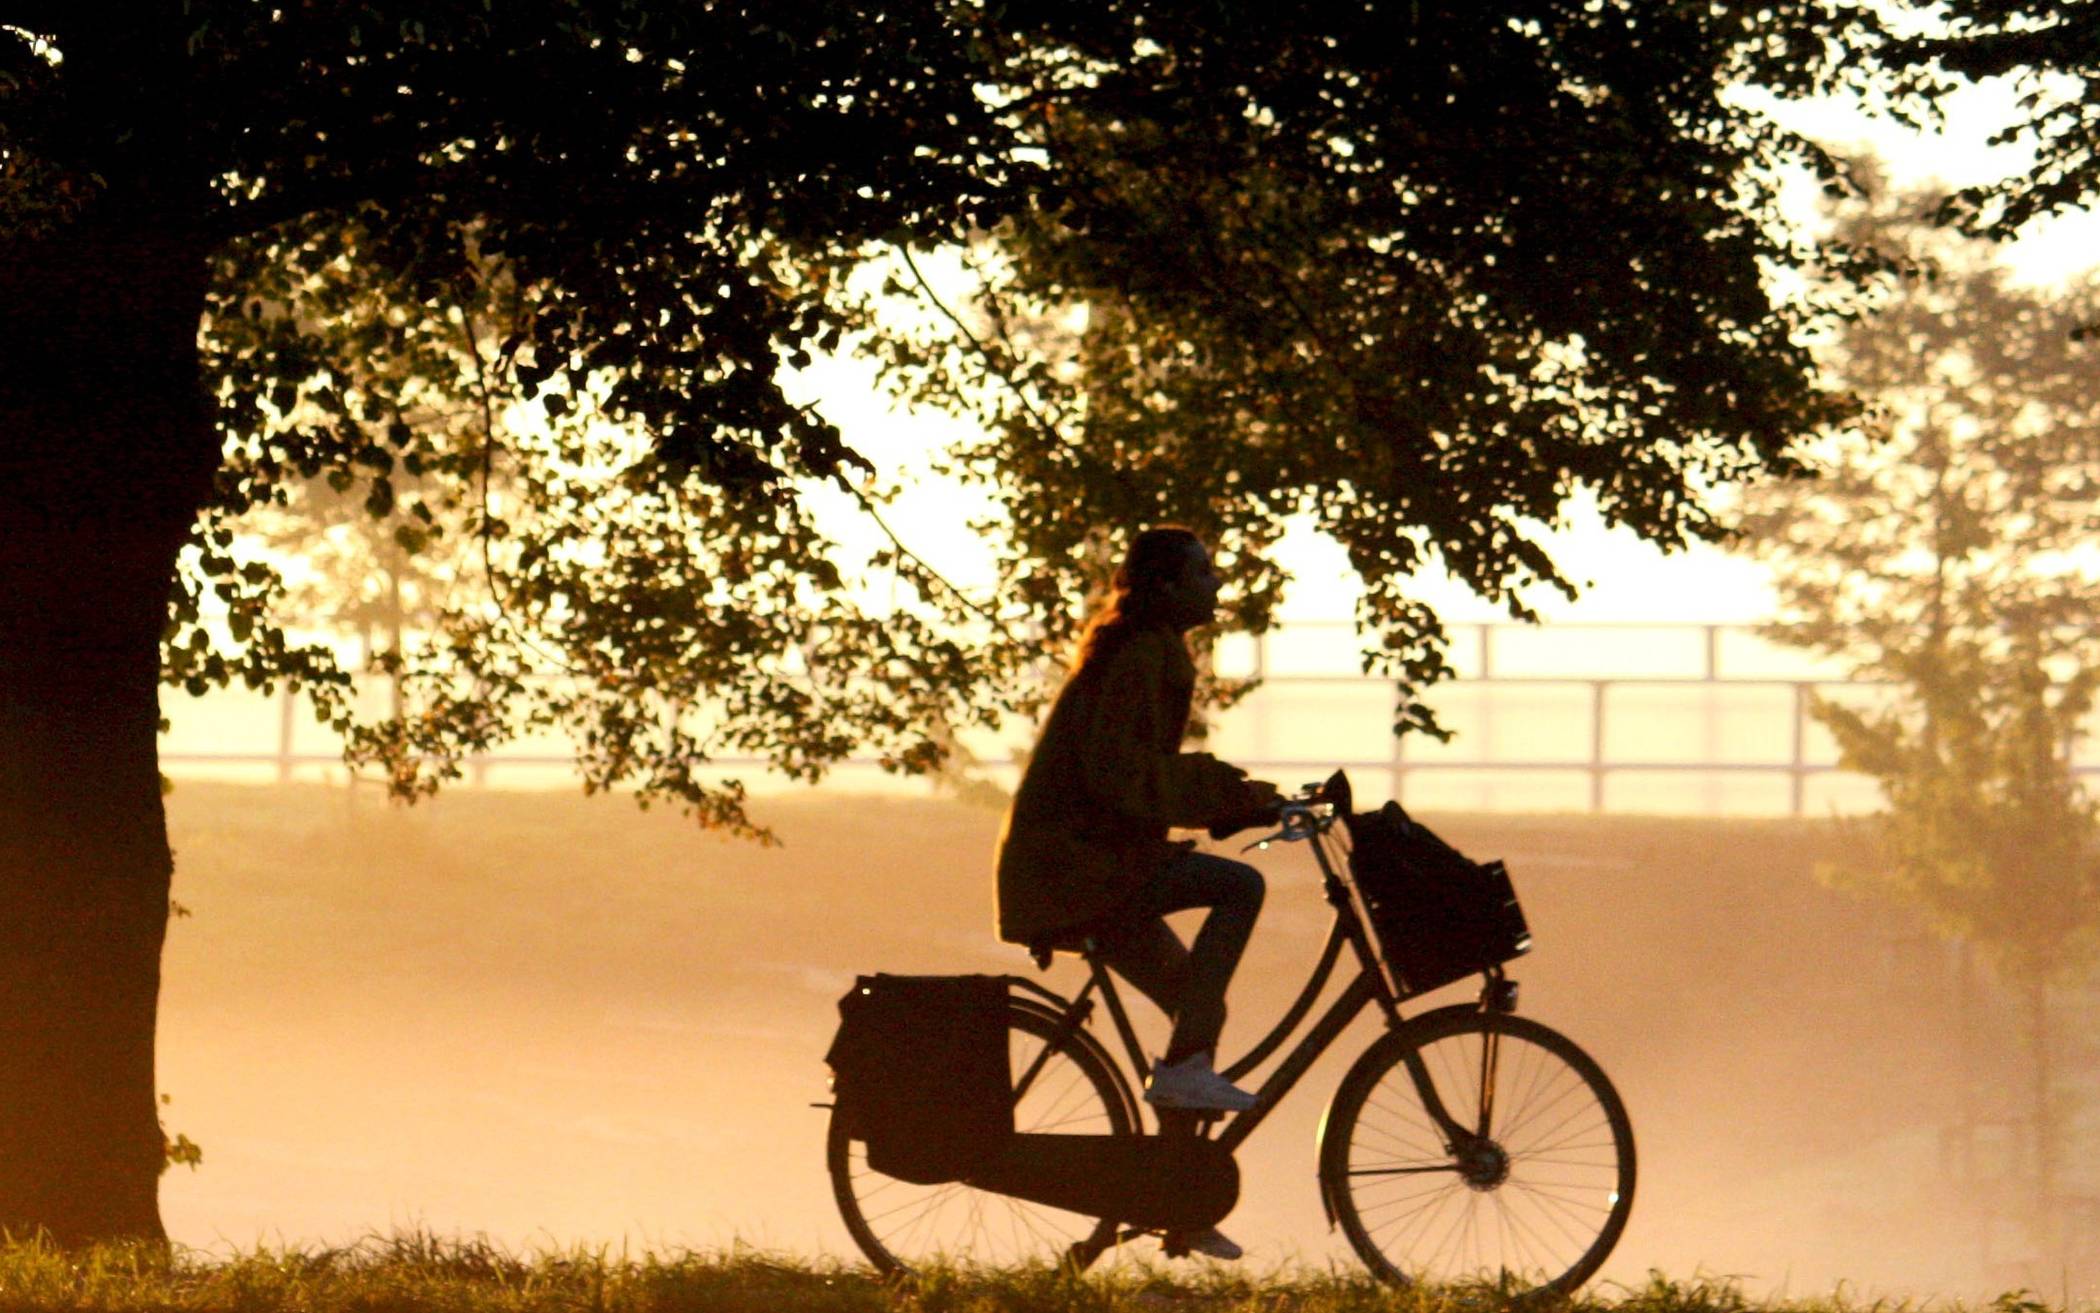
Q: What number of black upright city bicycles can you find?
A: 1